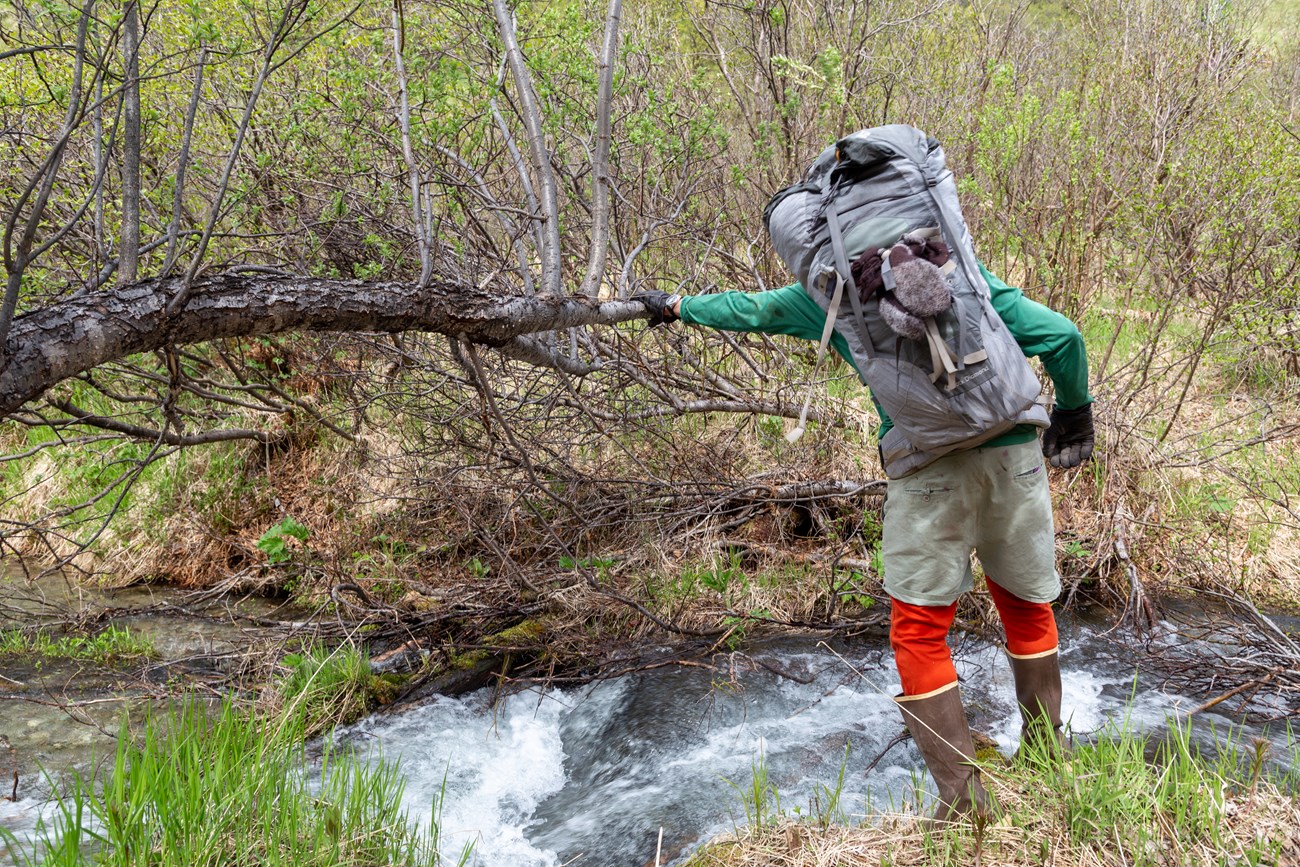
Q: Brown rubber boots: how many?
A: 2